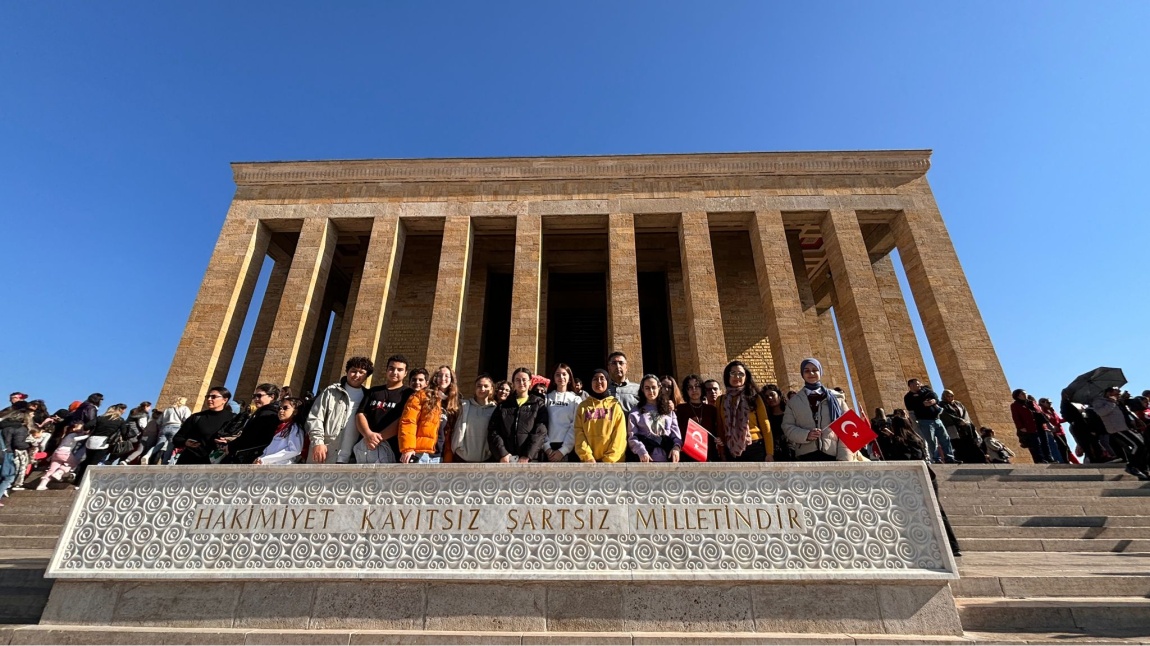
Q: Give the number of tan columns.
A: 10